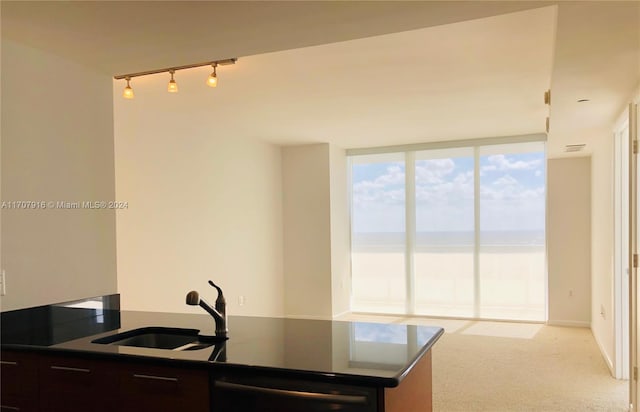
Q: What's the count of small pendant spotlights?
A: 3